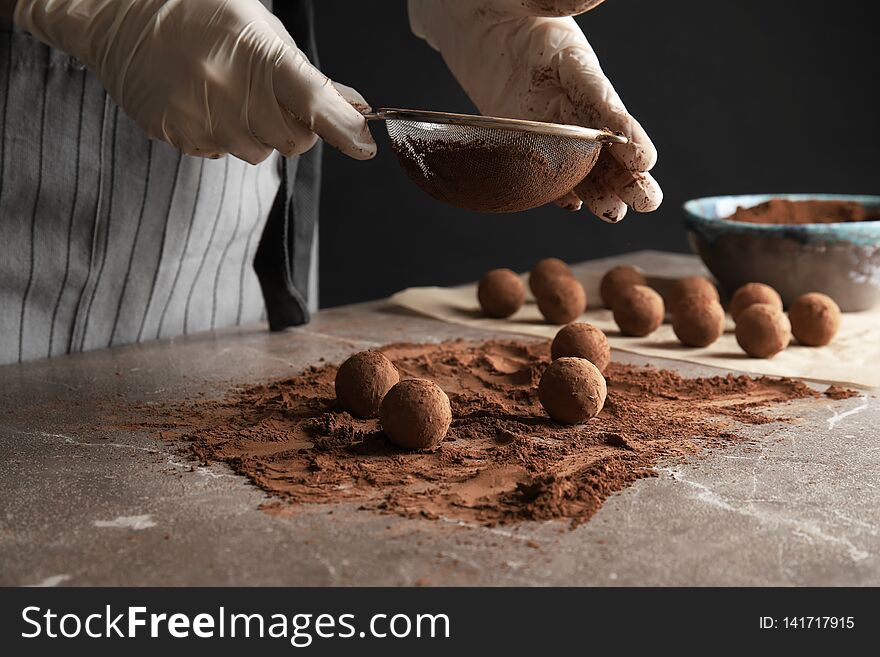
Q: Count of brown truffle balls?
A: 14